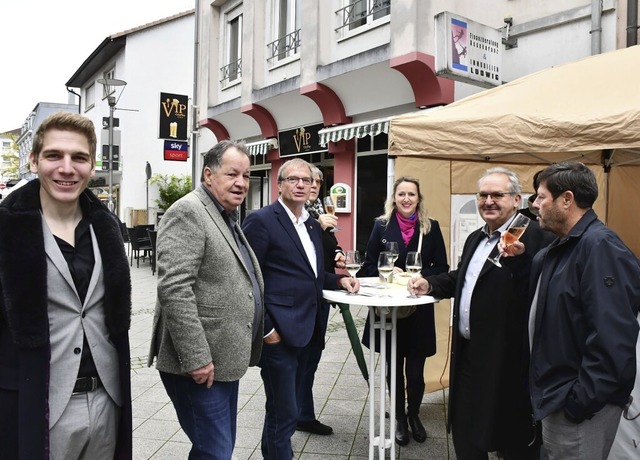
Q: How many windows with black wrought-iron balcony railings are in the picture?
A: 3